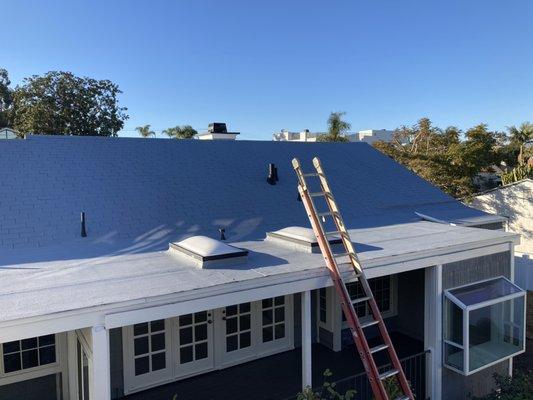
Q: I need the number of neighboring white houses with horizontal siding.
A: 1